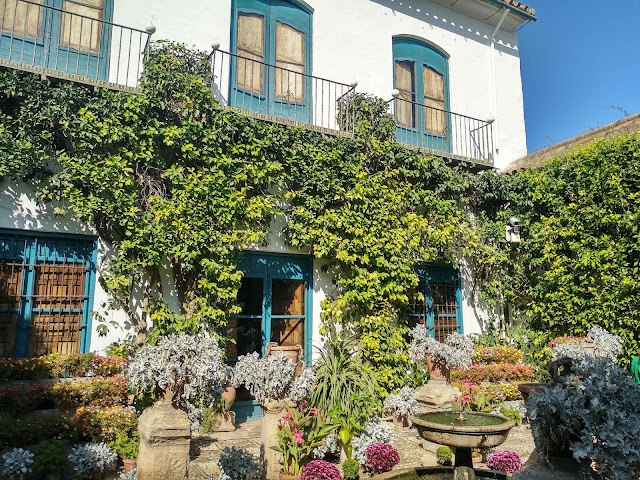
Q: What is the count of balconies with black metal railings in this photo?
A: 3